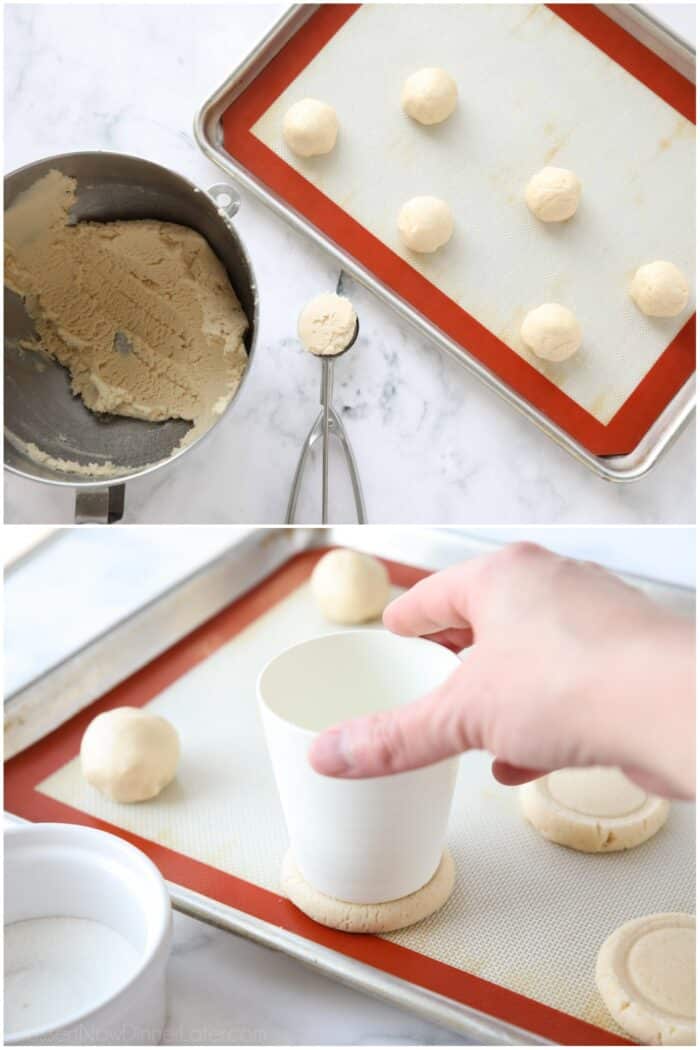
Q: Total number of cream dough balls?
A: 8